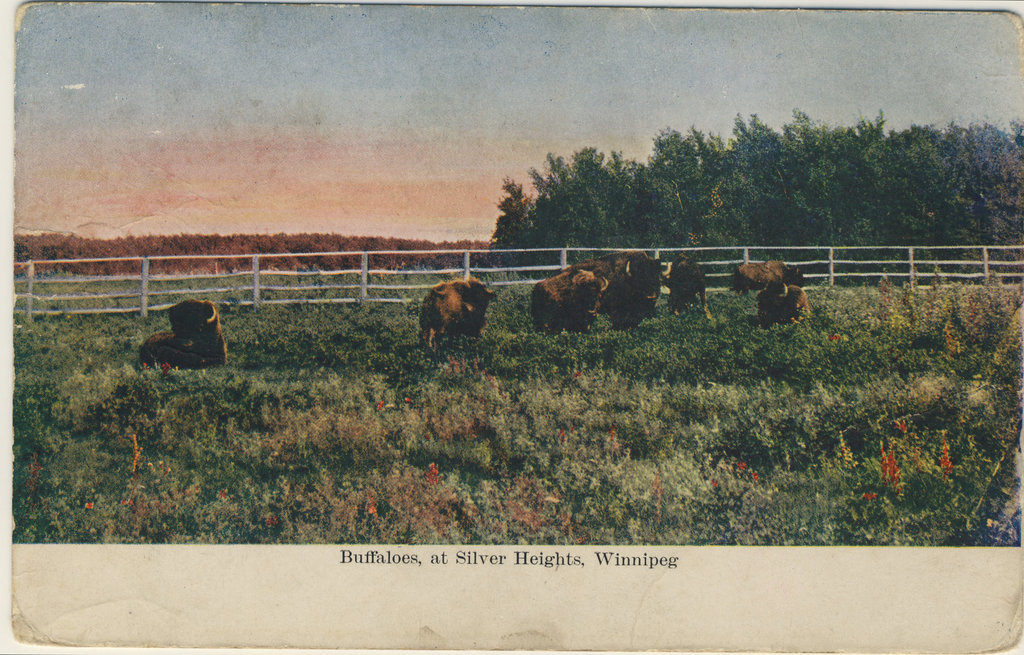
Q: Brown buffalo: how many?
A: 7